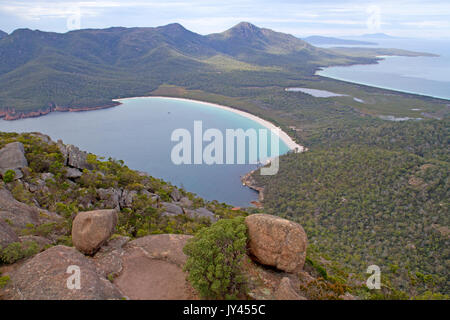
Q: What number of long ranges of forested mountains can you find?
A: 1